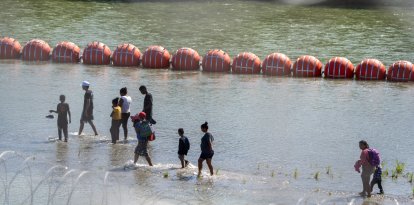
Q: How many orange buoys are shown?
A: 14